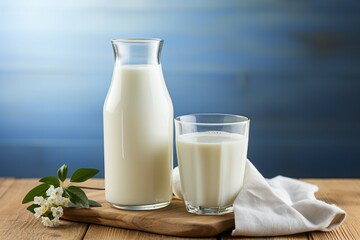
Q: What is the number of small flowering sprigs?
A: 1